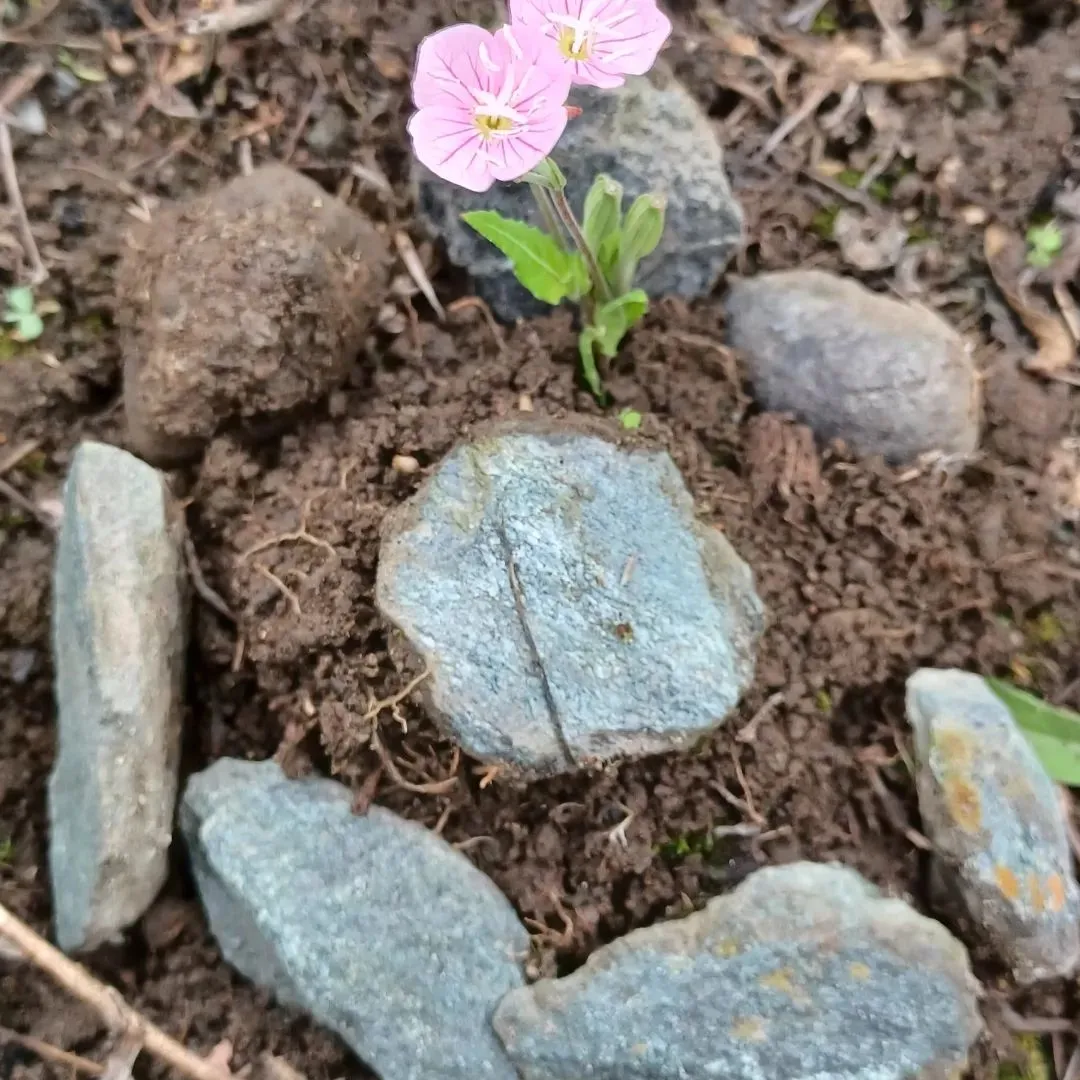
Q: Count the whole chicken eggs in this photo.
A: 0